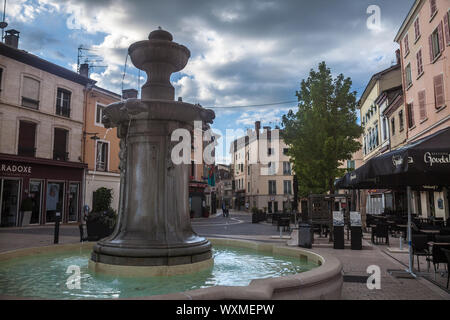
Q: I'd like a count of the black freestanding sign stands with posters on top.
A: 2